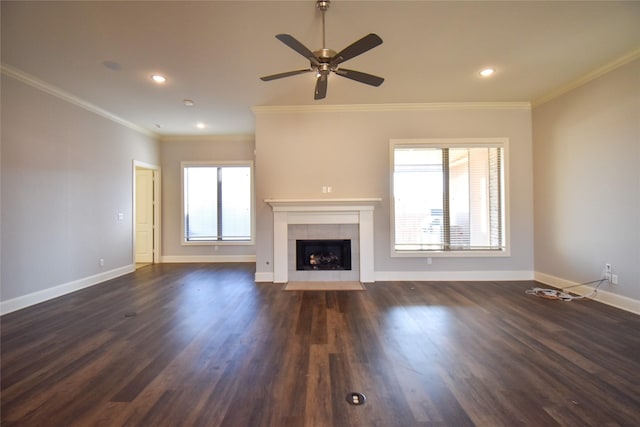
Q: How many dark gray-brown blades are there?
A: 5